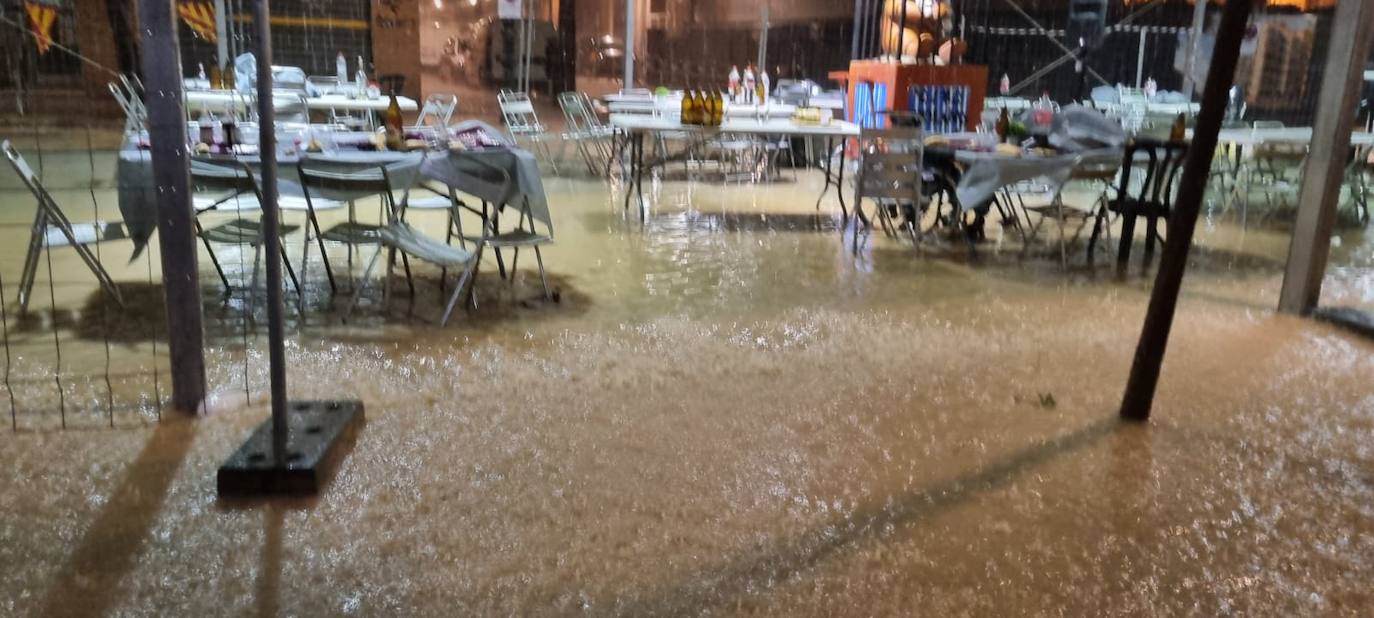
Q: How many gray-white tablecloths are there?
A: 2